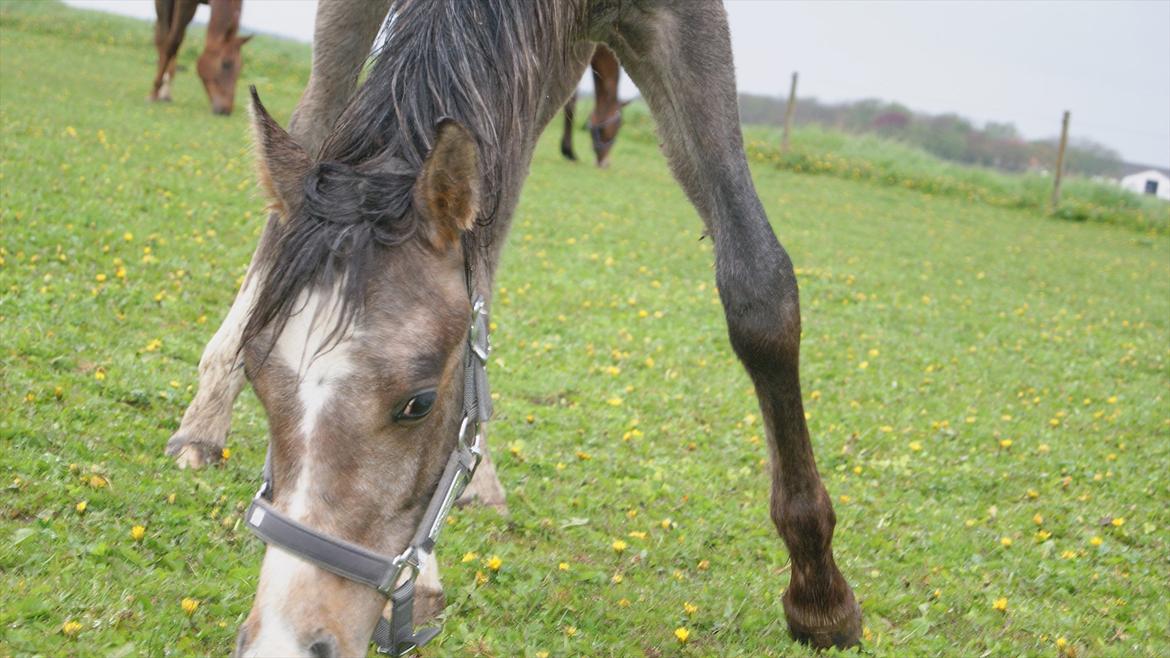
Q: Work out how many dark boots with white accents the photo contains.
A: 0